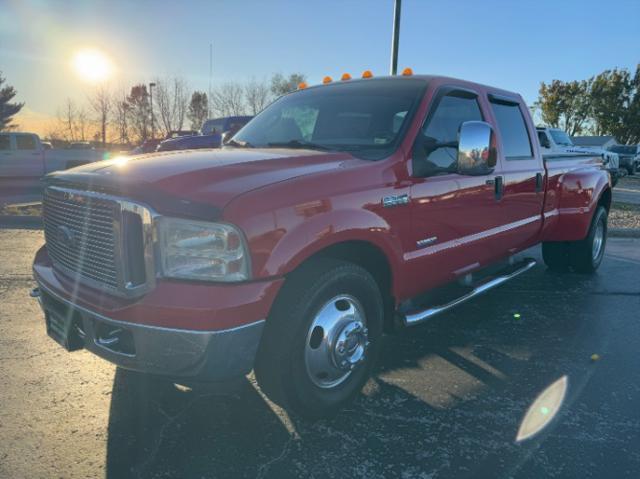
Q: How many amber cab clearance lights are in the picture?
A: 5